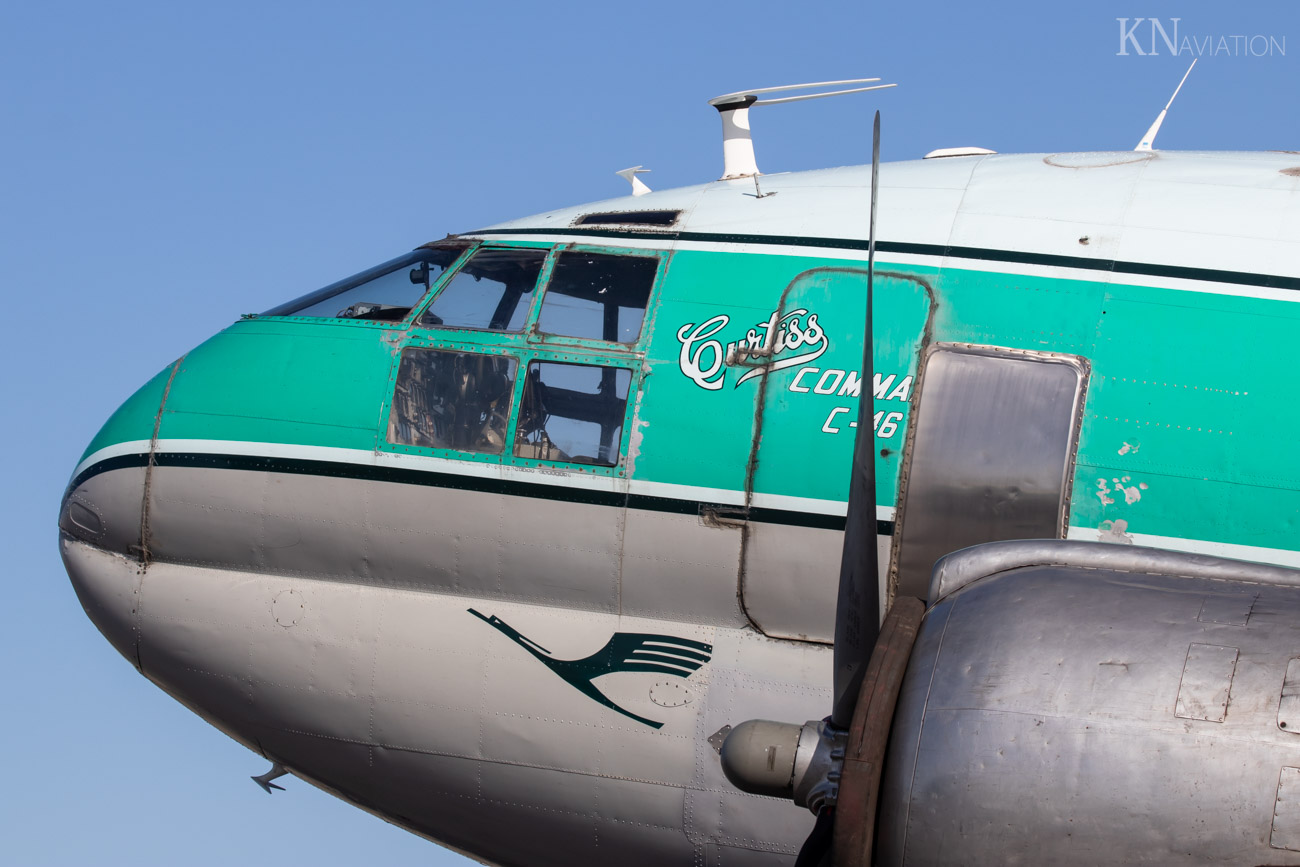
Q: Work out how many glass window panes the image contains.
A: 6